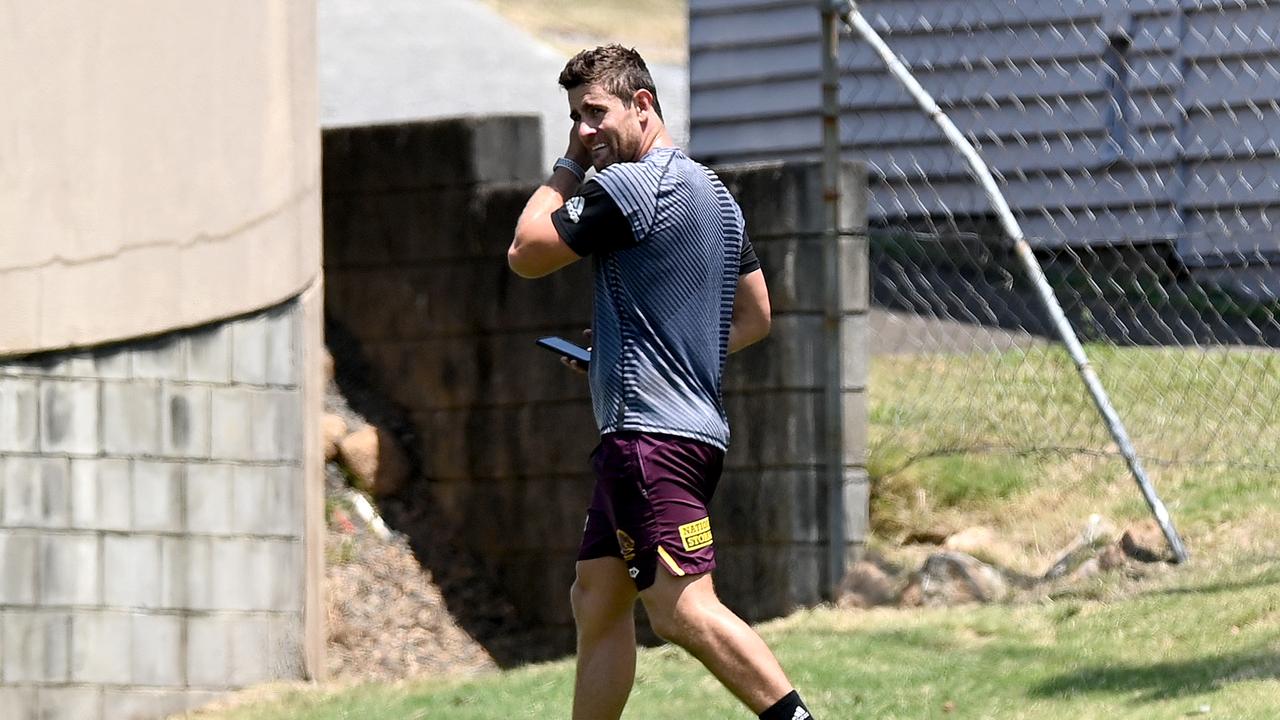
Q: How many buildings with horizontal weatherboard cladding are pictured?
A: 1